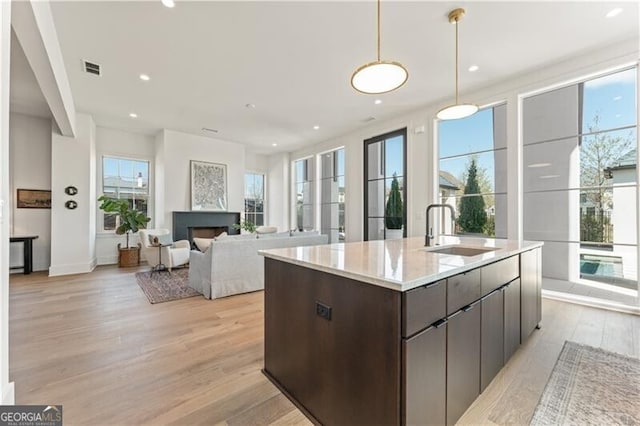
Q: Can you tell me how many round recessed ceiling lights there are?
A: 8